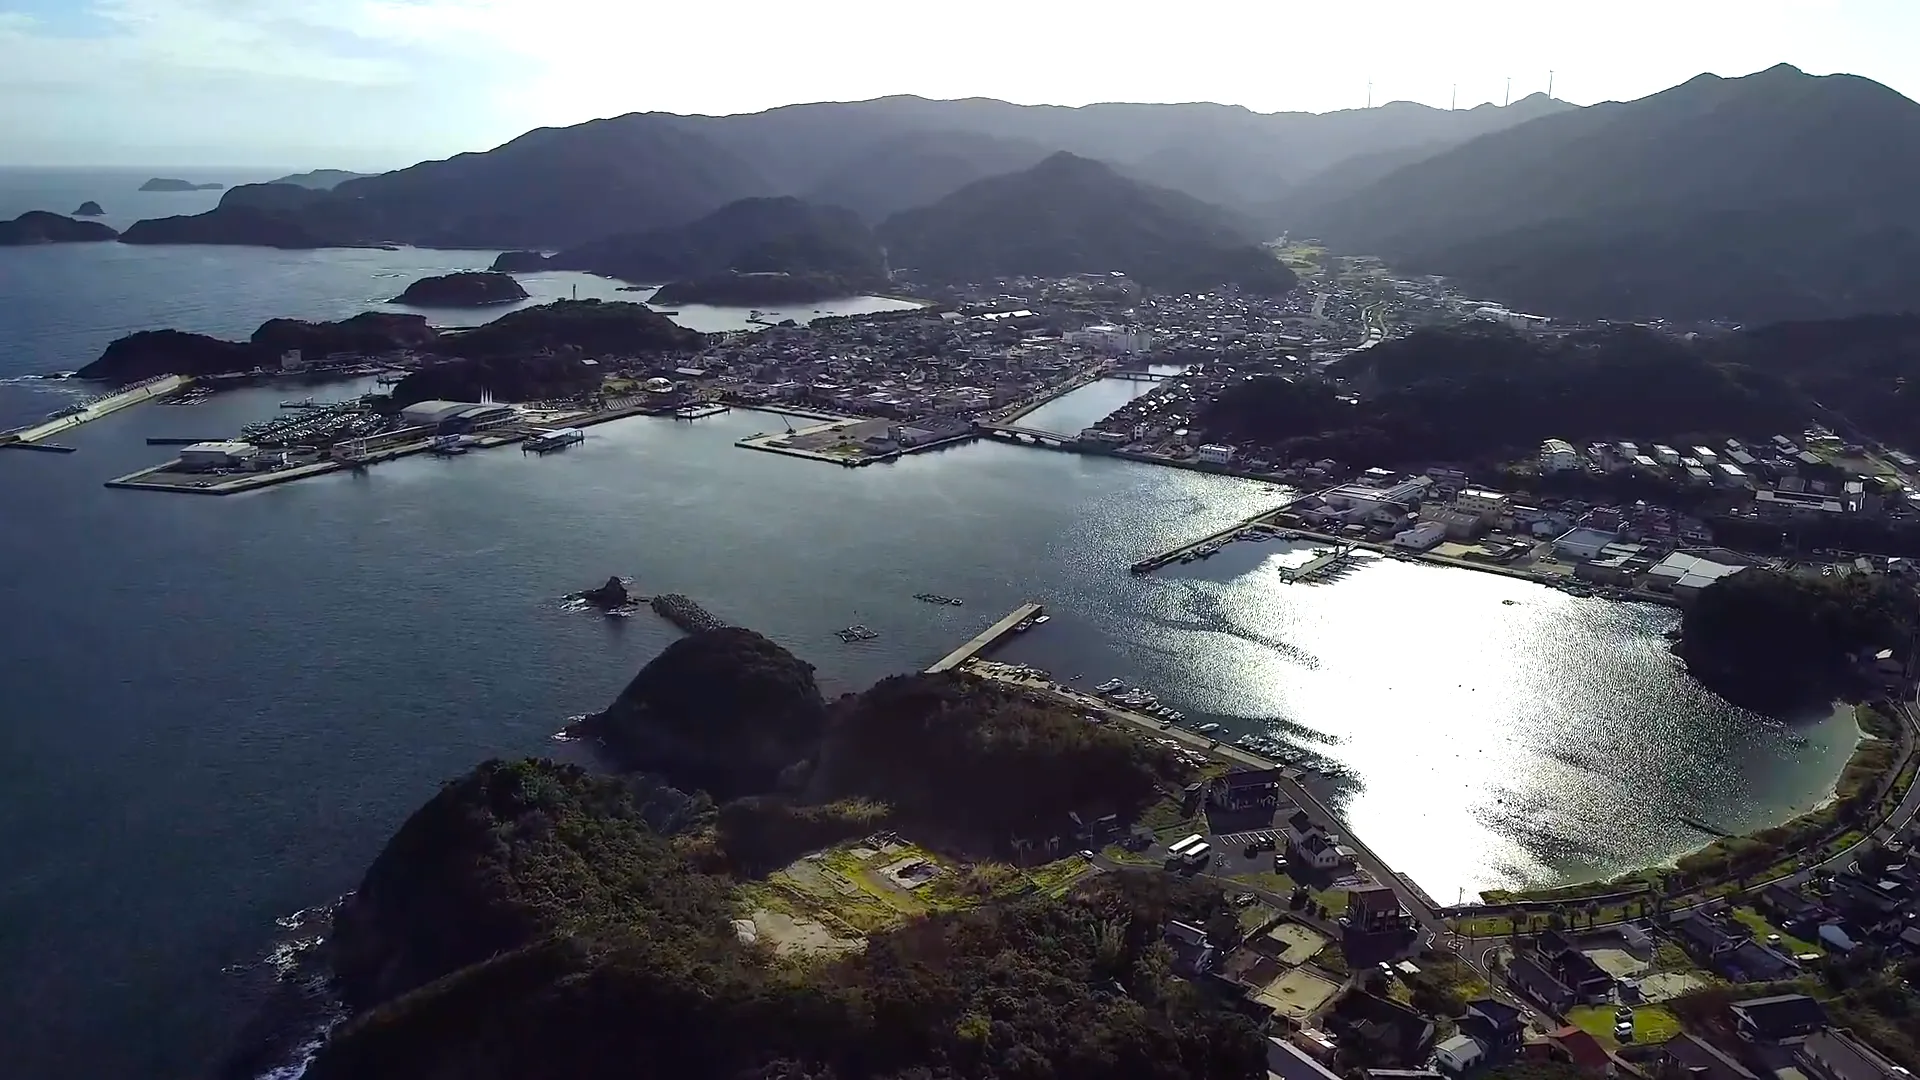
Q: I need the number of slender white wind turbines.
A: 4